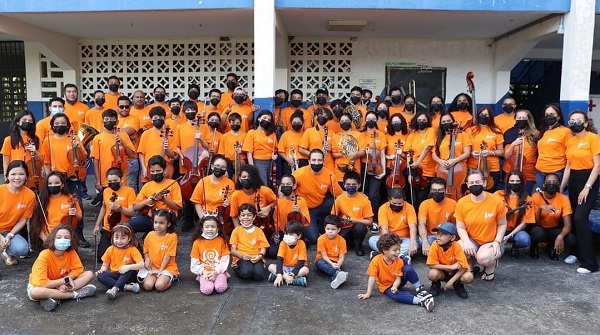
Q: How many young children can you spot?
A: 9